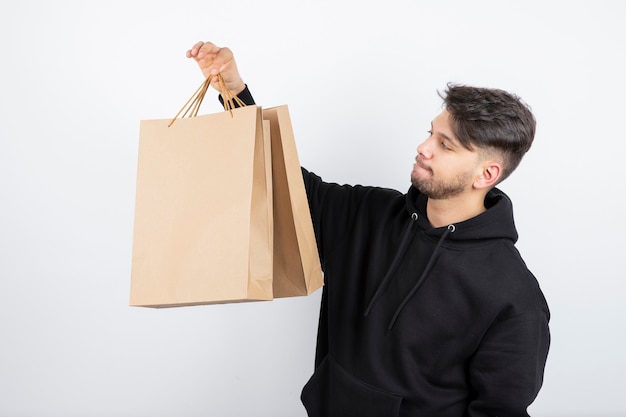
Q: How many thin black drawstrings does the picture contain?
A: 2